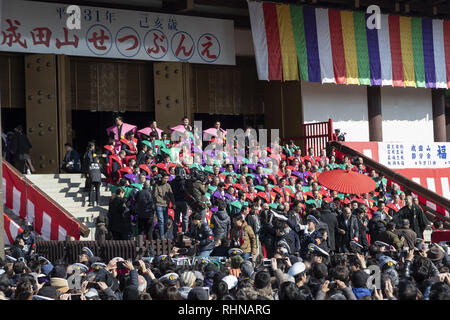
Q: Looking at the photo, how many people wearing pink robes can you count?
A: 4